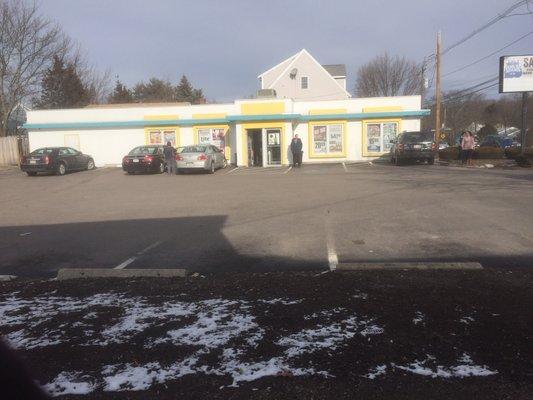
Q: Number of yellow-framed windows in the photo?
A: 4